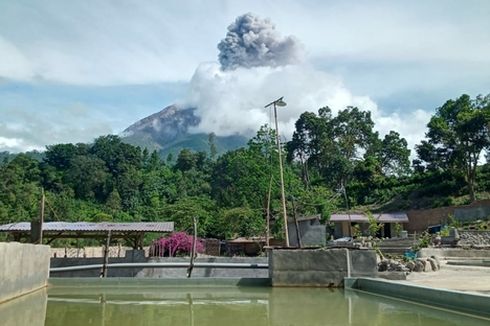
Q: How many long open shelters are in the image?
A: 1